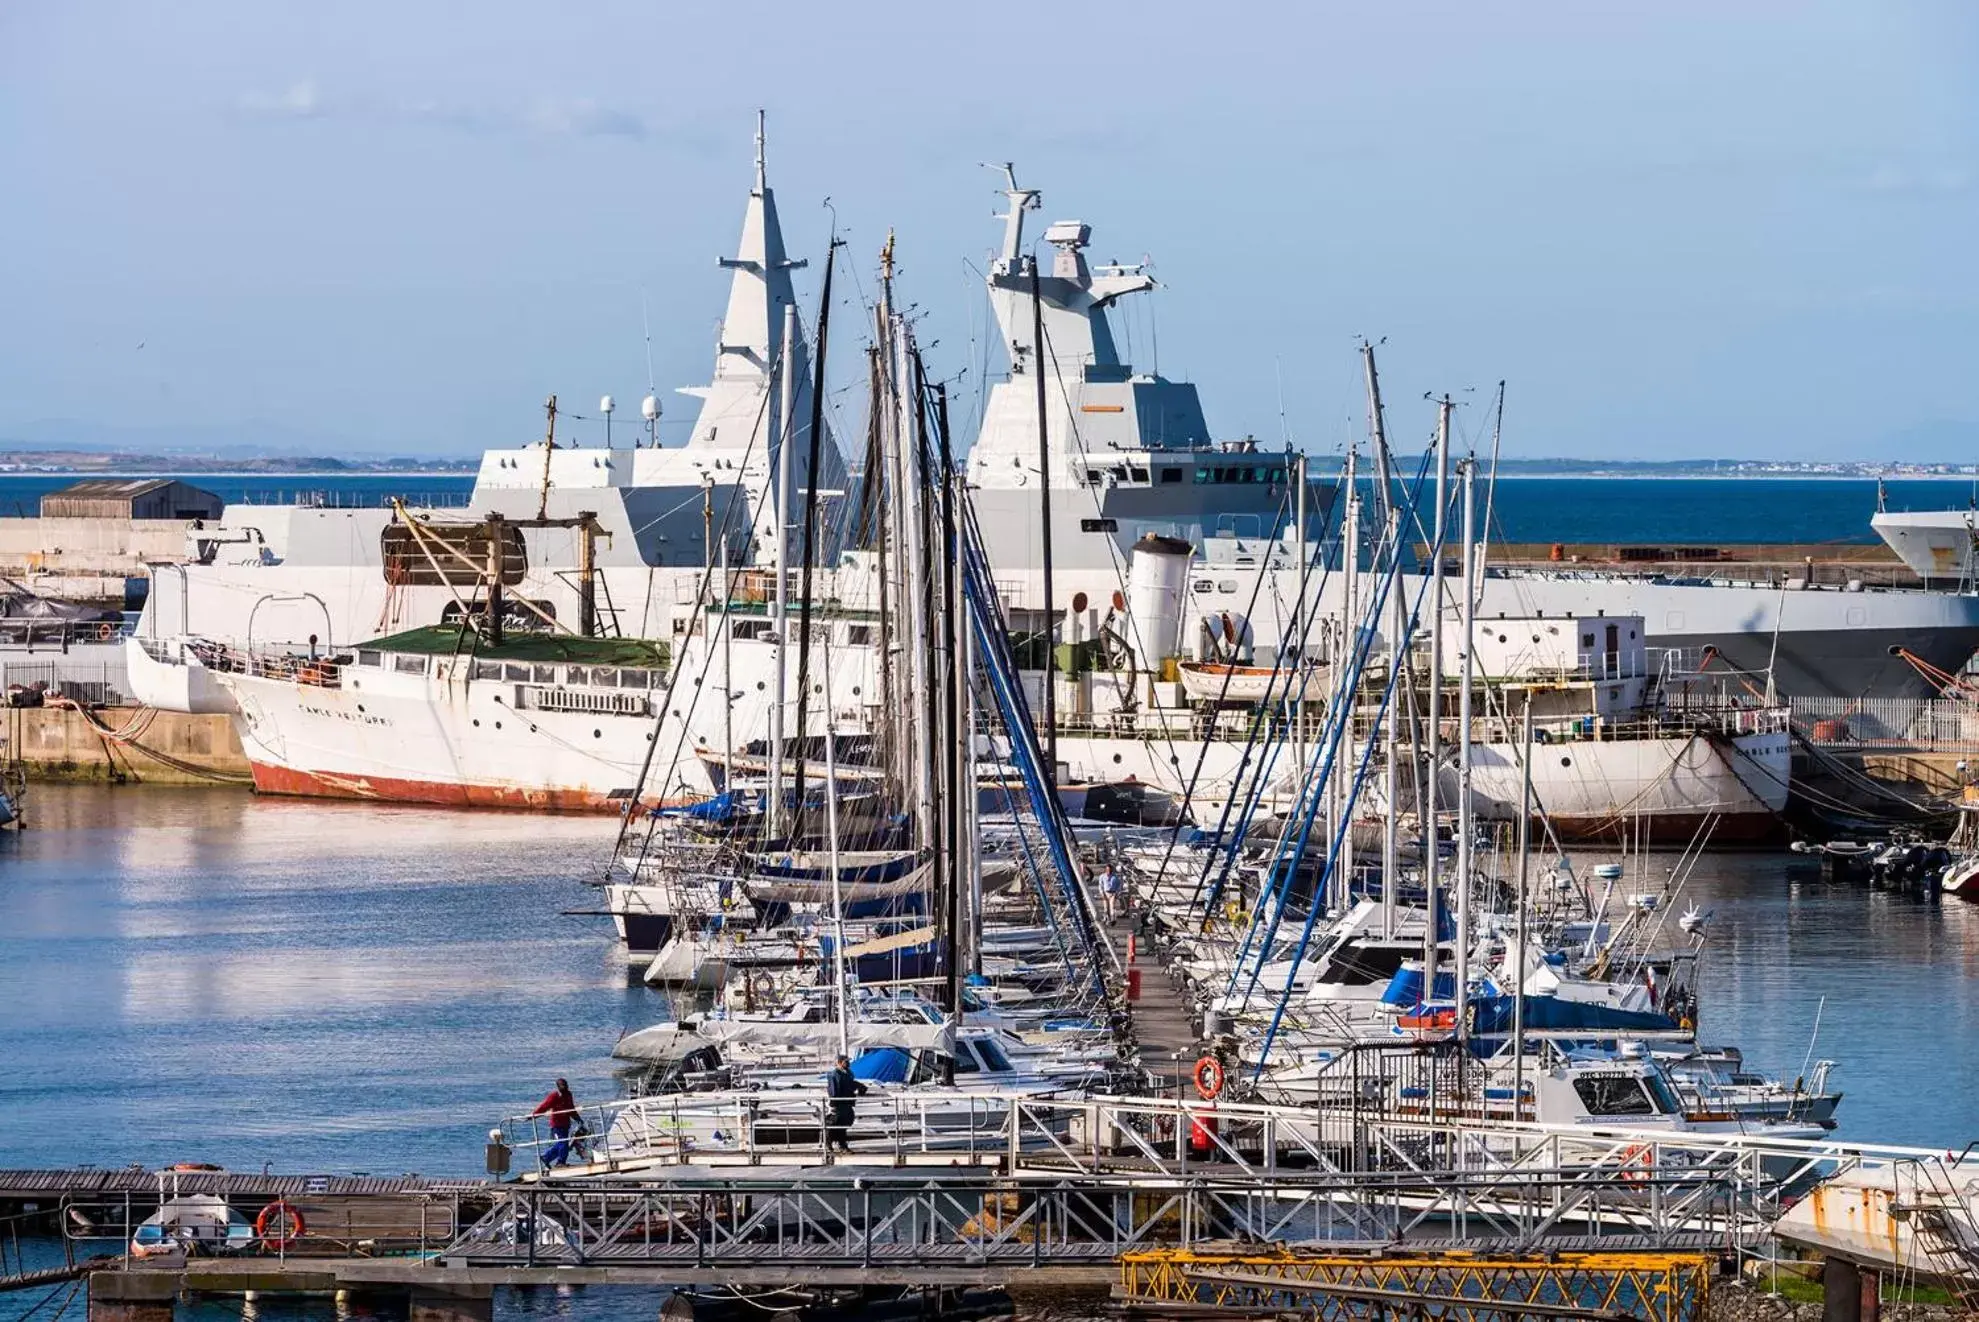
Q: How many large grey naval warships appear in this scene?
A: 2